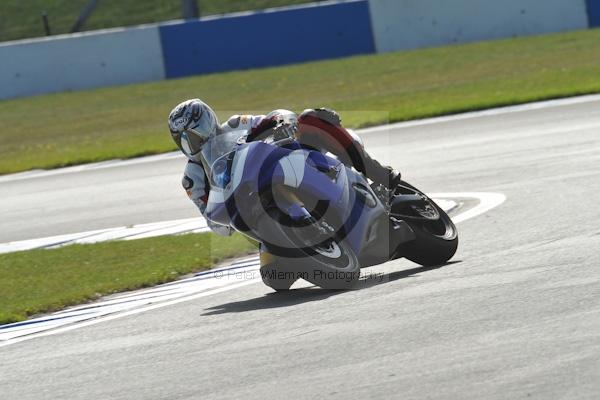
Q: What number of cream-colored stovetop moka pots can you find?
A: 0